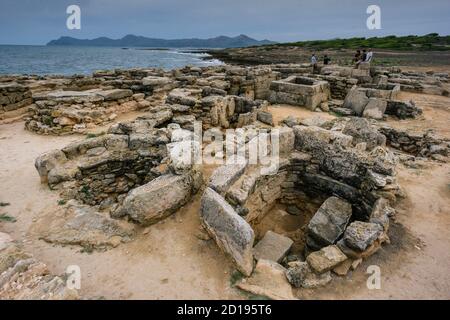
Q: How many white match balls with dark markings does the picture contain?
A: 0